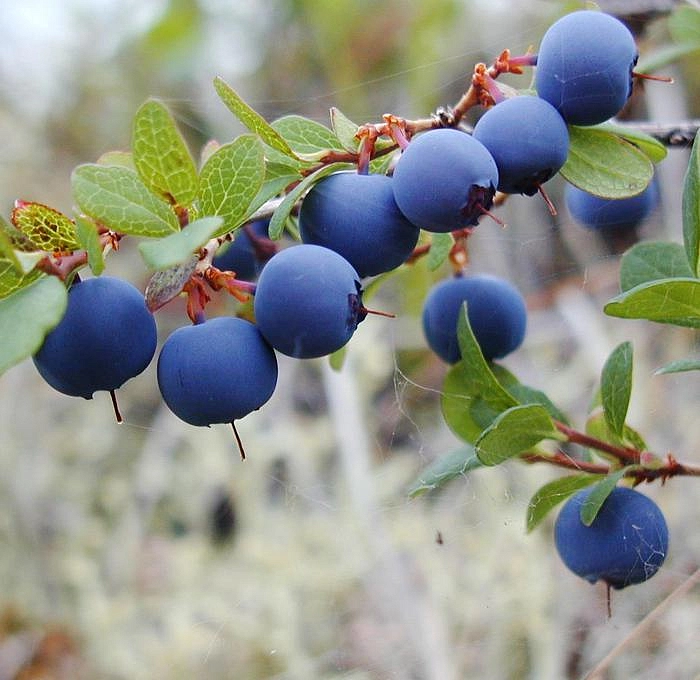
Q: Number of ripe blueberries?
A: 11